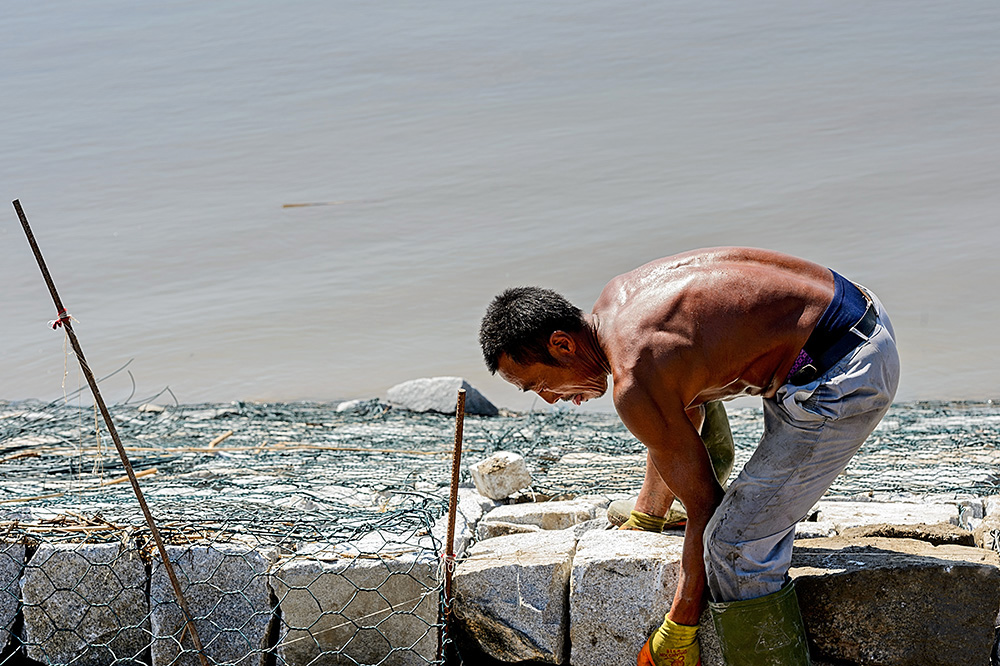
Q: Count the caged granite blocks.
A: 4